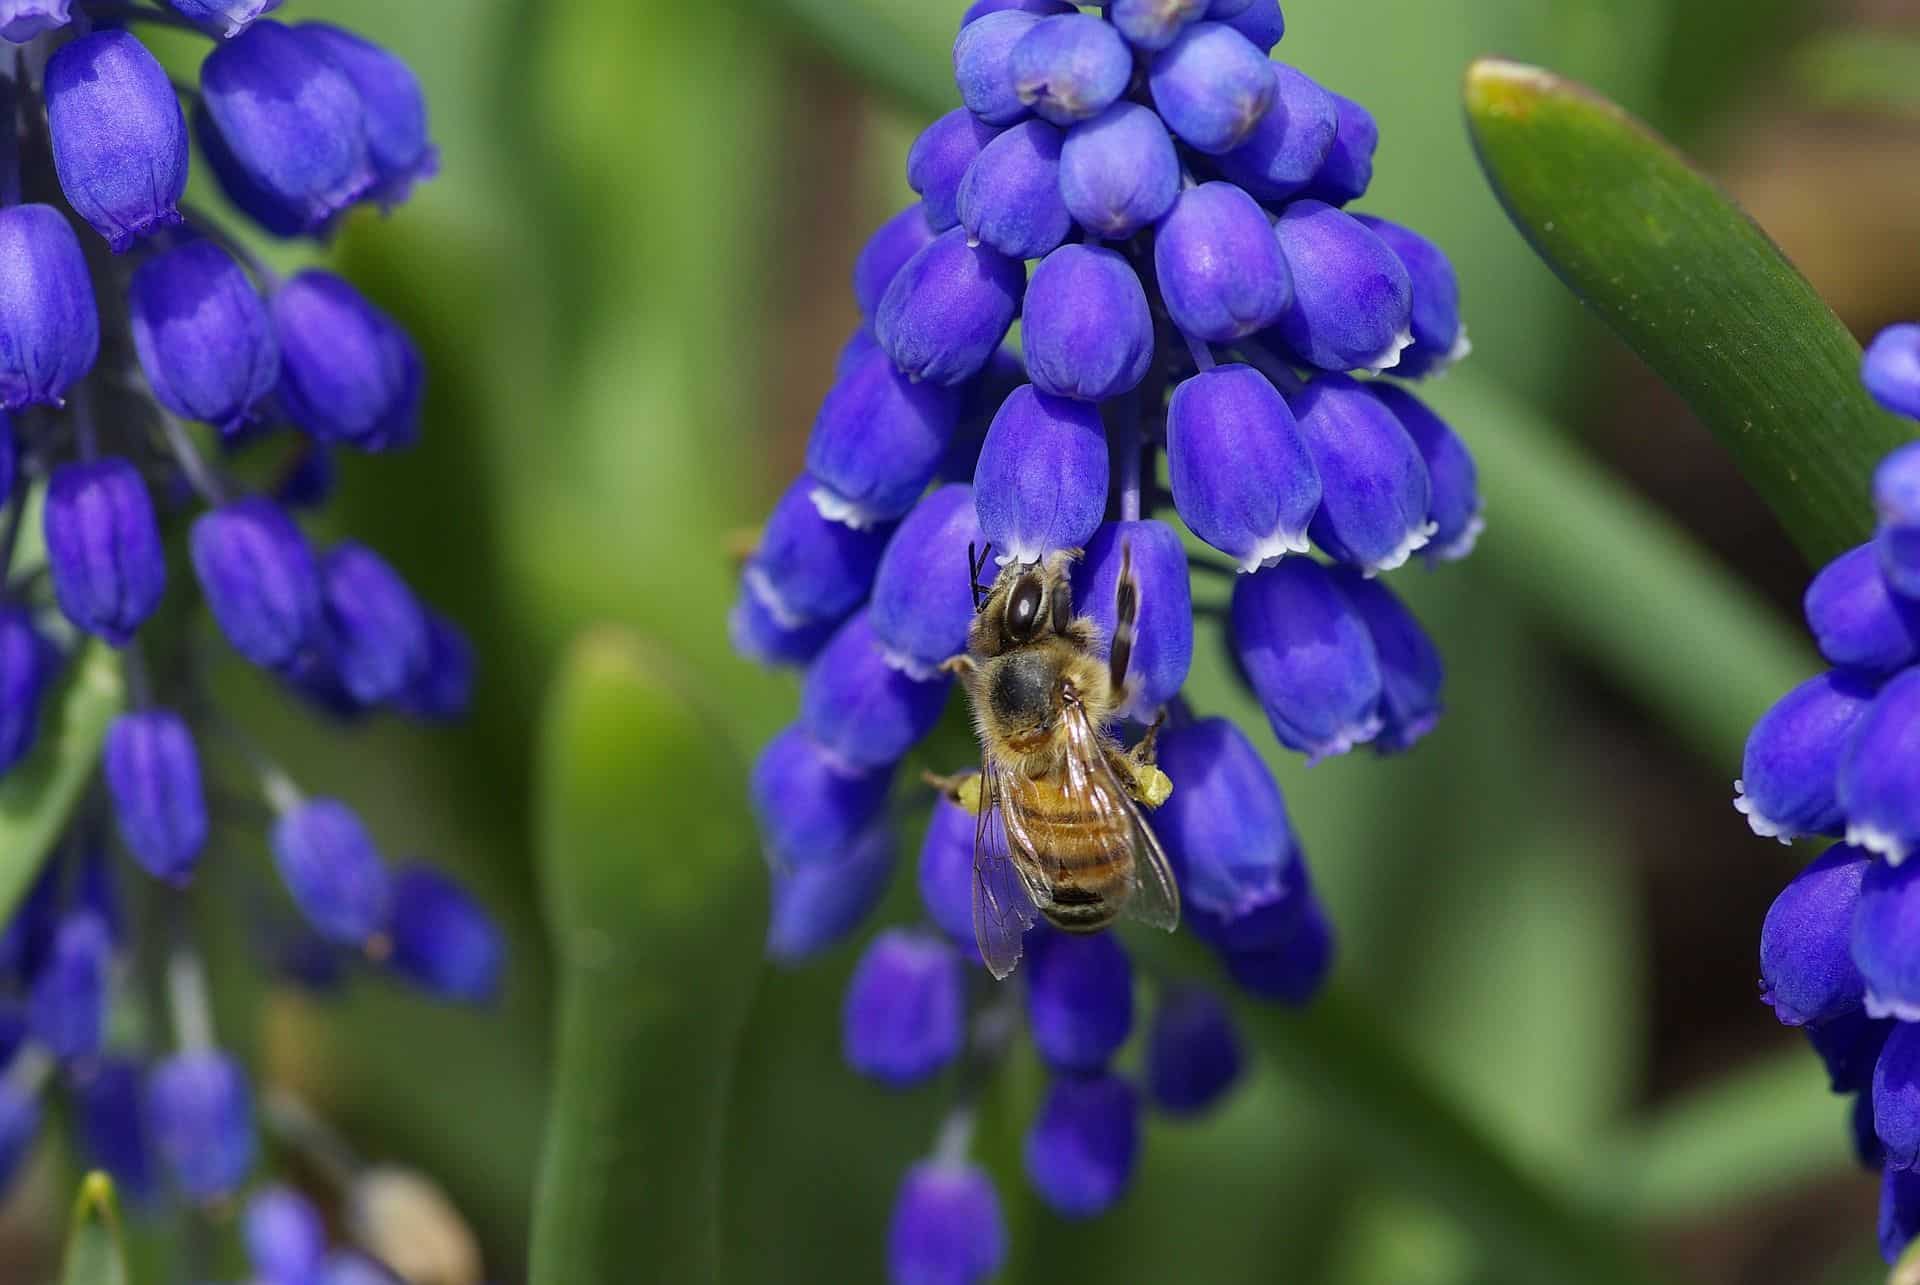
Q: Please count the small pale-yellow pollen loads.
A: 2